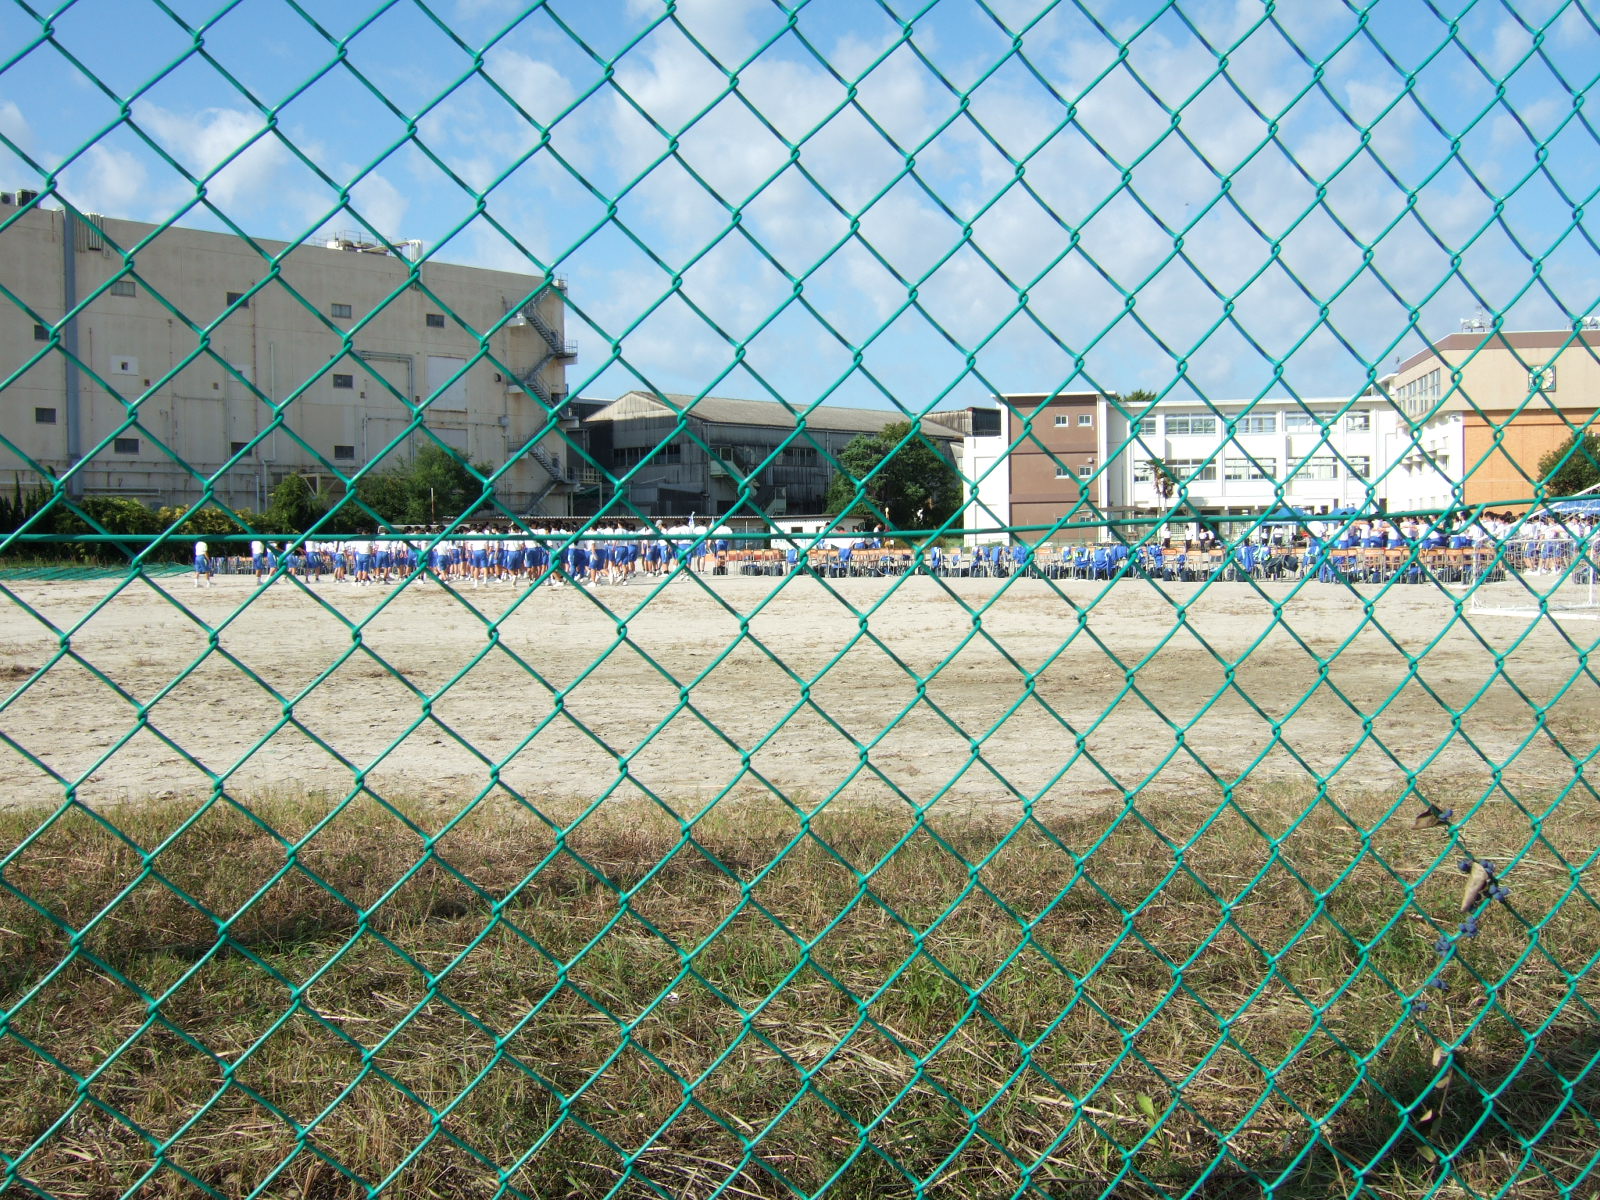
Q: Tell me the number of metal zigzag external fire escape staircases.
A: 1